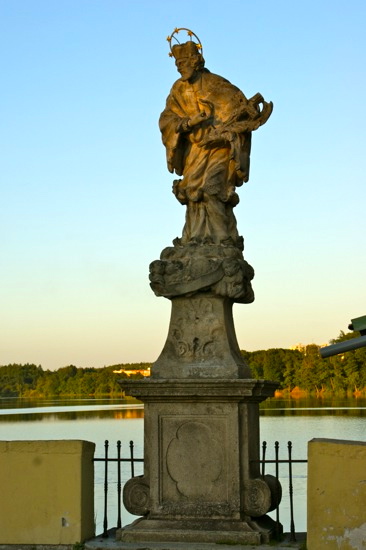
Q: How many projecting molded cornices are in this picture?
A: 1